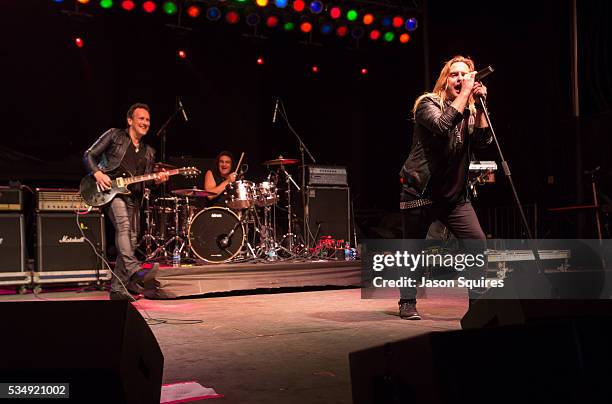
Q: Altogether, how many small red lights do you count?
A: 5